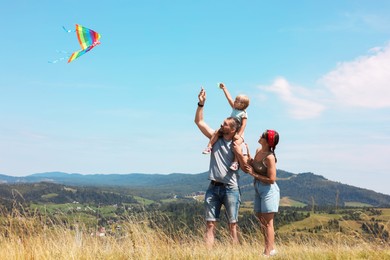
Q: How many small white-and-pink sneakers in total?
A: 2